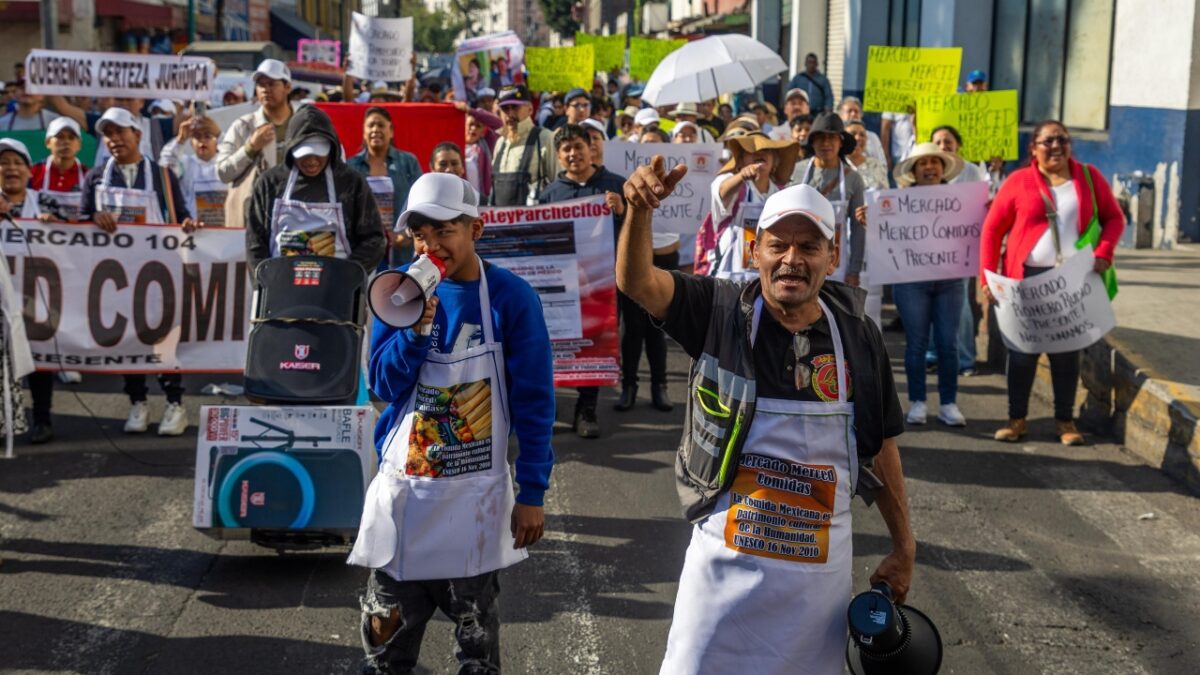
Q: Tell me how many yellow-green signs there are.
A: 5